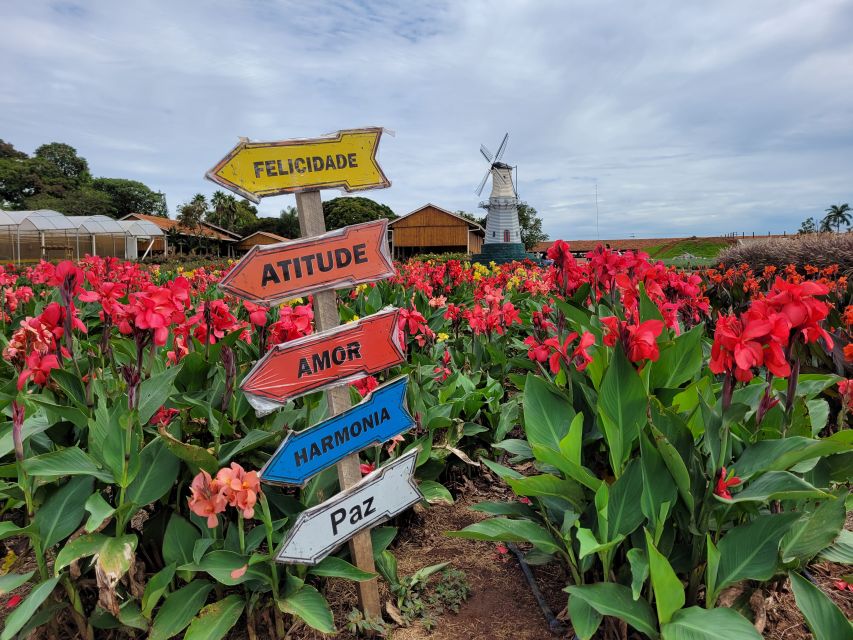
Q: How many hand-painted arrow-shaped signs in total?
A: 5